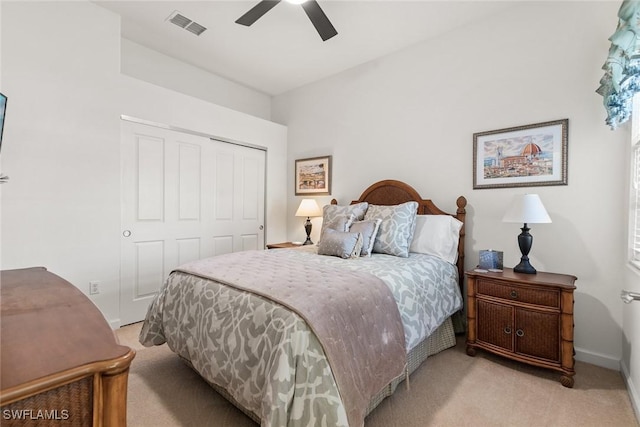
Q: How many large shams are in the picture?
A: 2